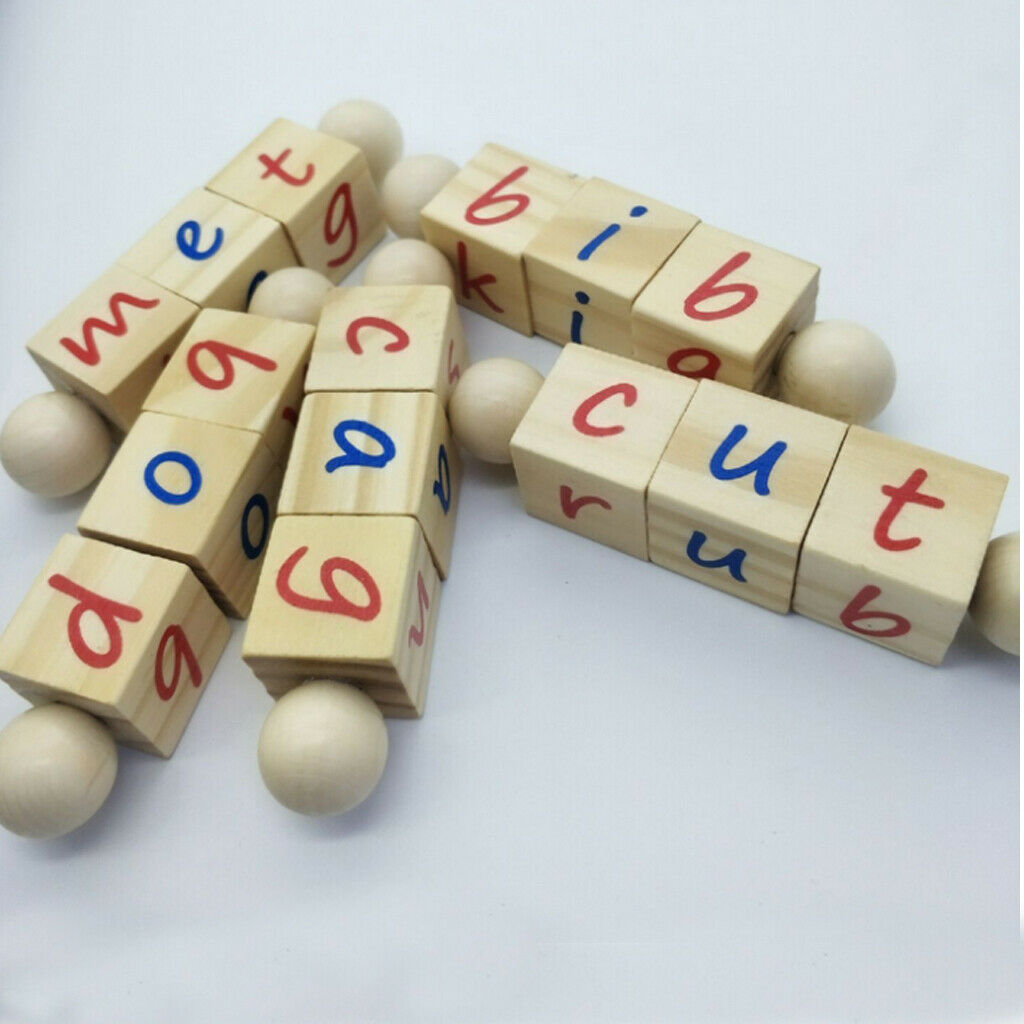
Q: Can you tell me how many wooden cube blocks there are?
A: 15